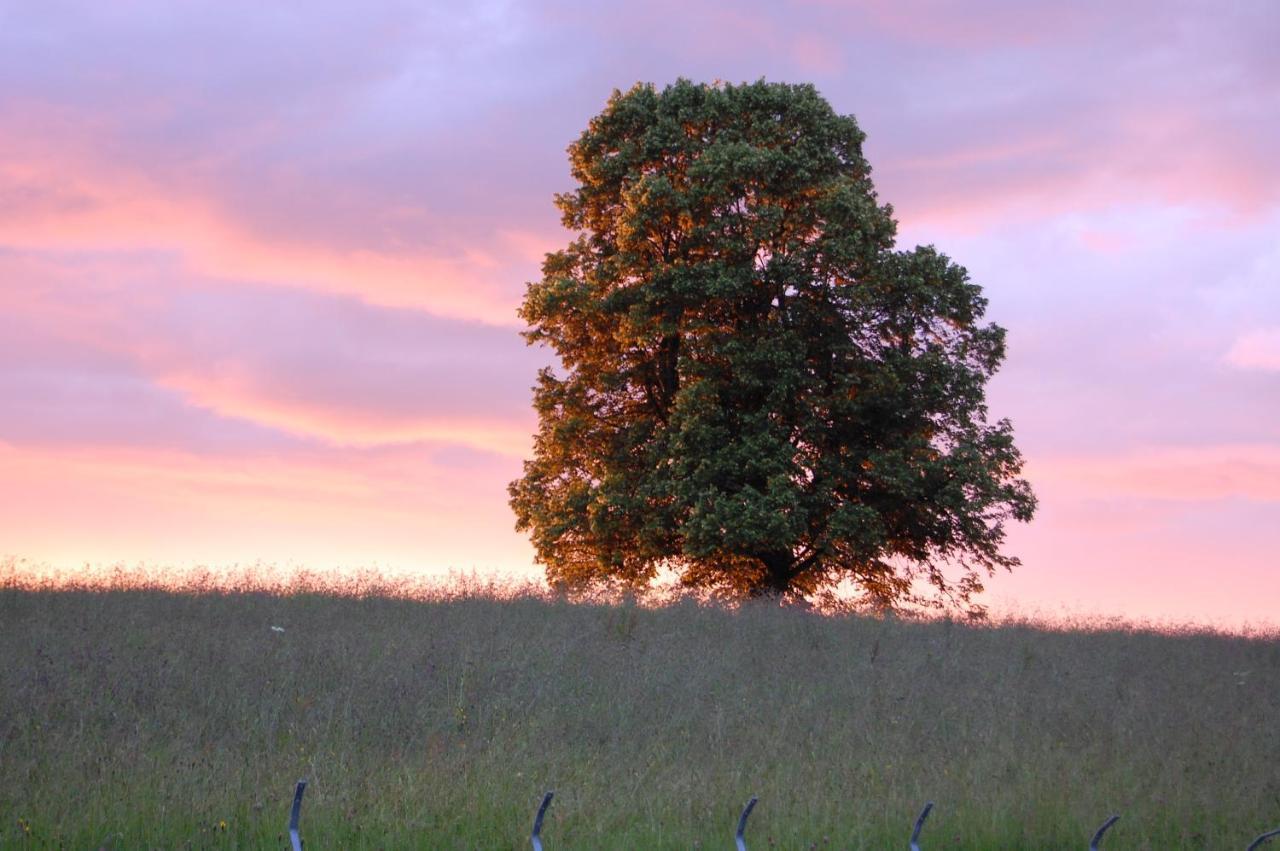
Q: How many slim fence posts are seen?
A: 6